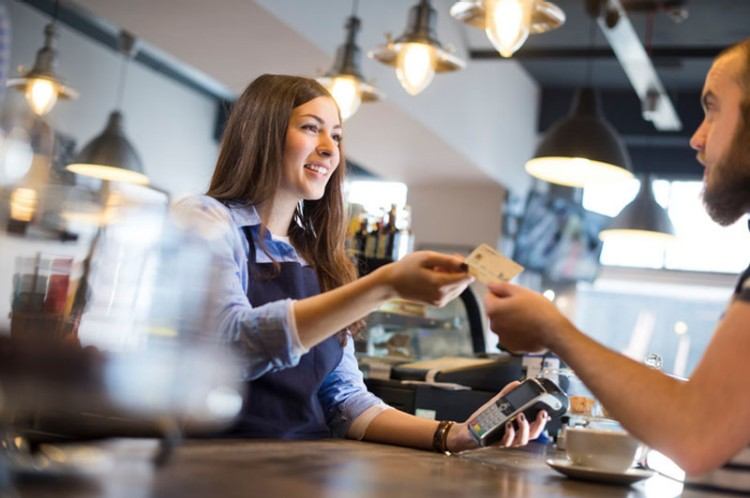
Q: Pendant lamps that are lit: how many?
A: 7